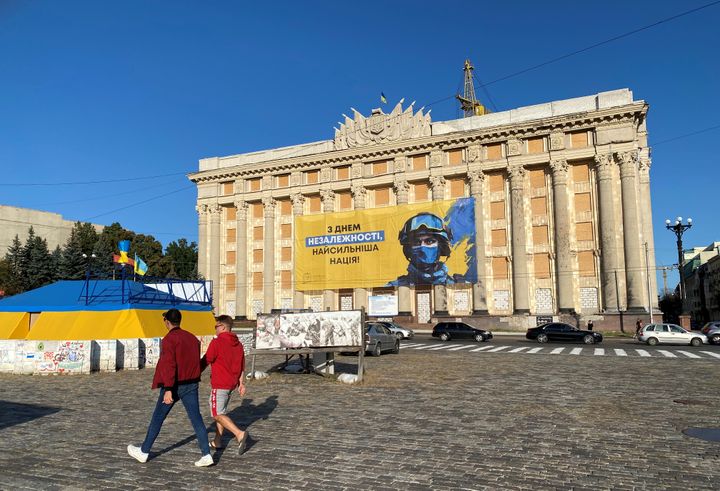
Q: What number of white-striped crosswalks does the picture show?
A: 1